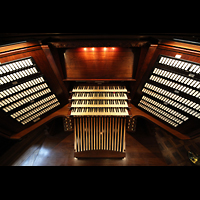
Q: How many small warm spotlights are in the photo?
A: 4